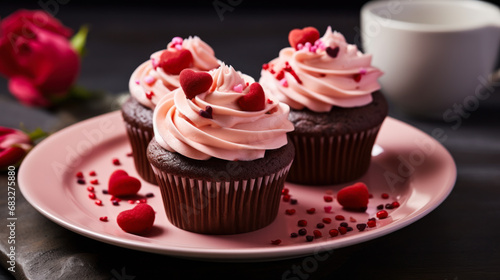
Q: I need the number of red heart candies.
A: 7